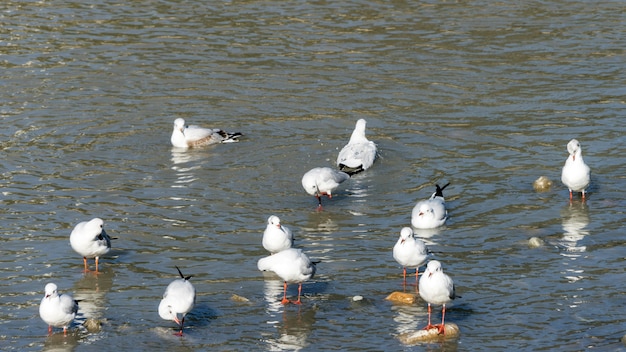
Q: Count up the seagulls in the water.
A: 12